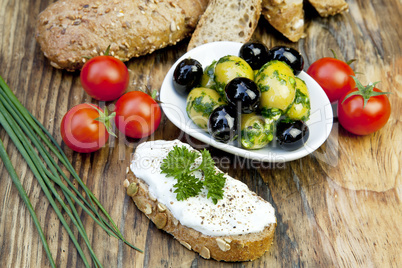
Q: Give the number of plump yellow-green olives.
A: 6